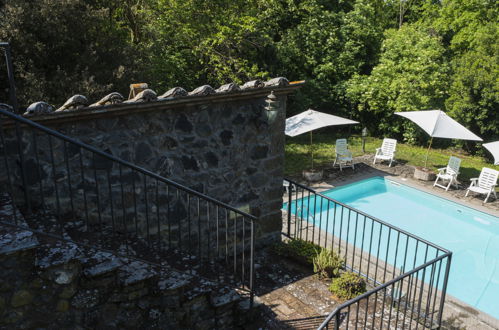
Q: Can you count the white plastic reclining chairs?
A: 4